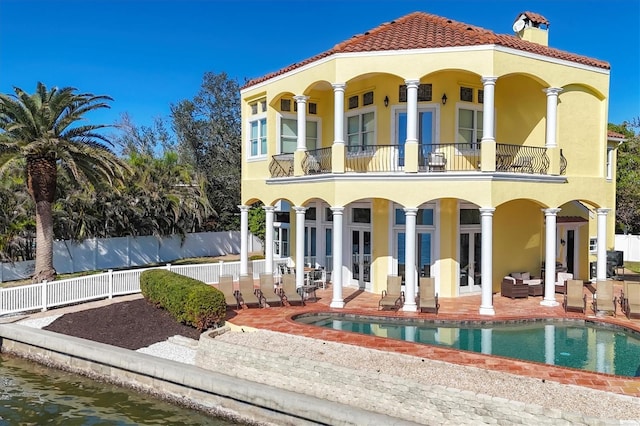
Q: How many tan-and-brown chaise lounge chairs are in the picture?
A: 9